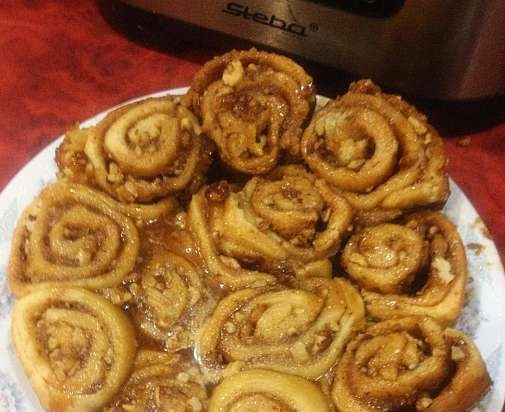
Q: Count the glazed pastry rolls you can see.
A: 12